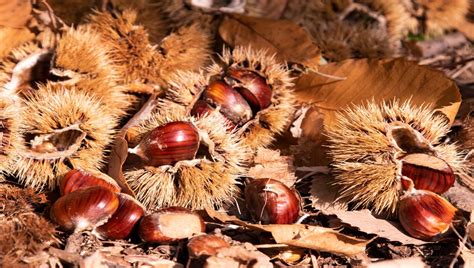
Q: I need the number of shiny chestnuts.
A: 12